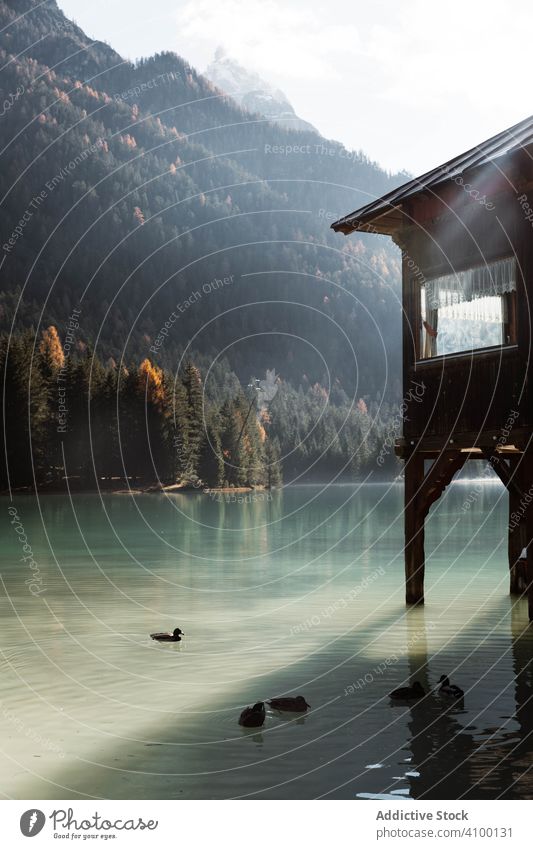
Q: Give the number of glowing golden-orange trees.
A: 2